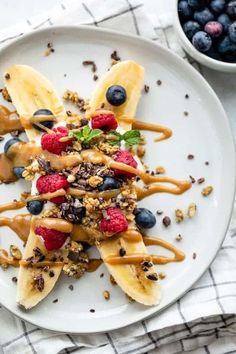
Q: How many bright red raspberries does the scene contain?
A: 6